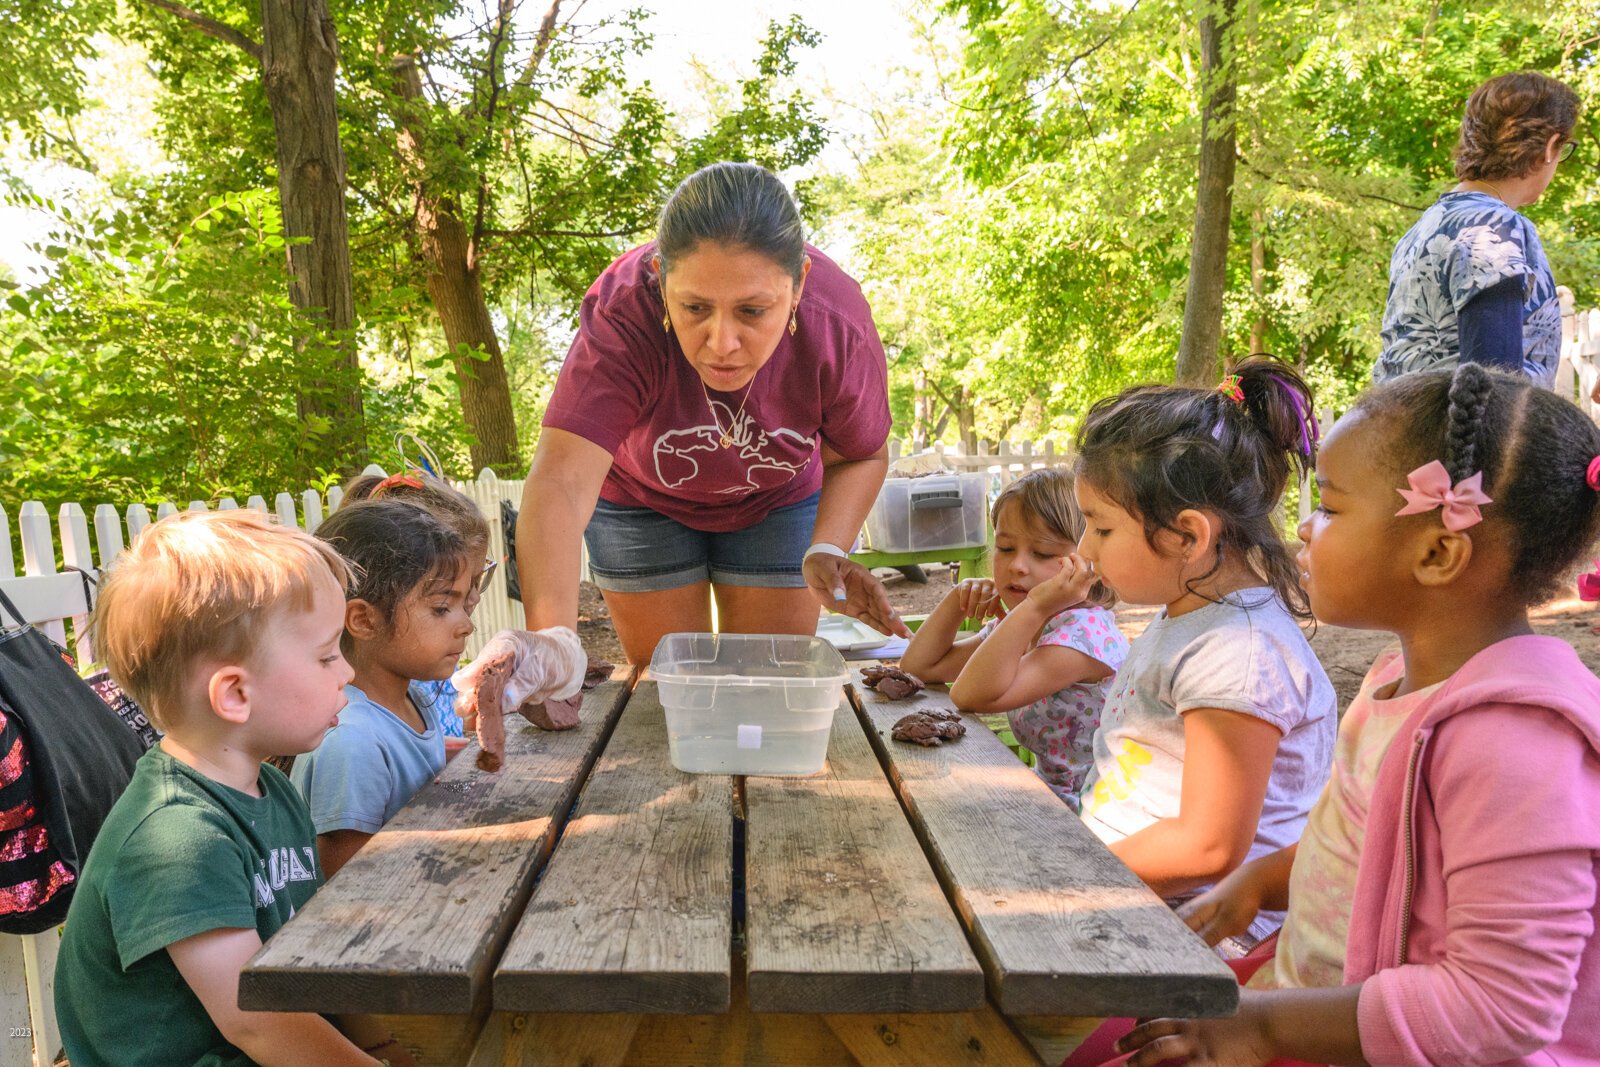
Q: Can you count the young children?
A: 6